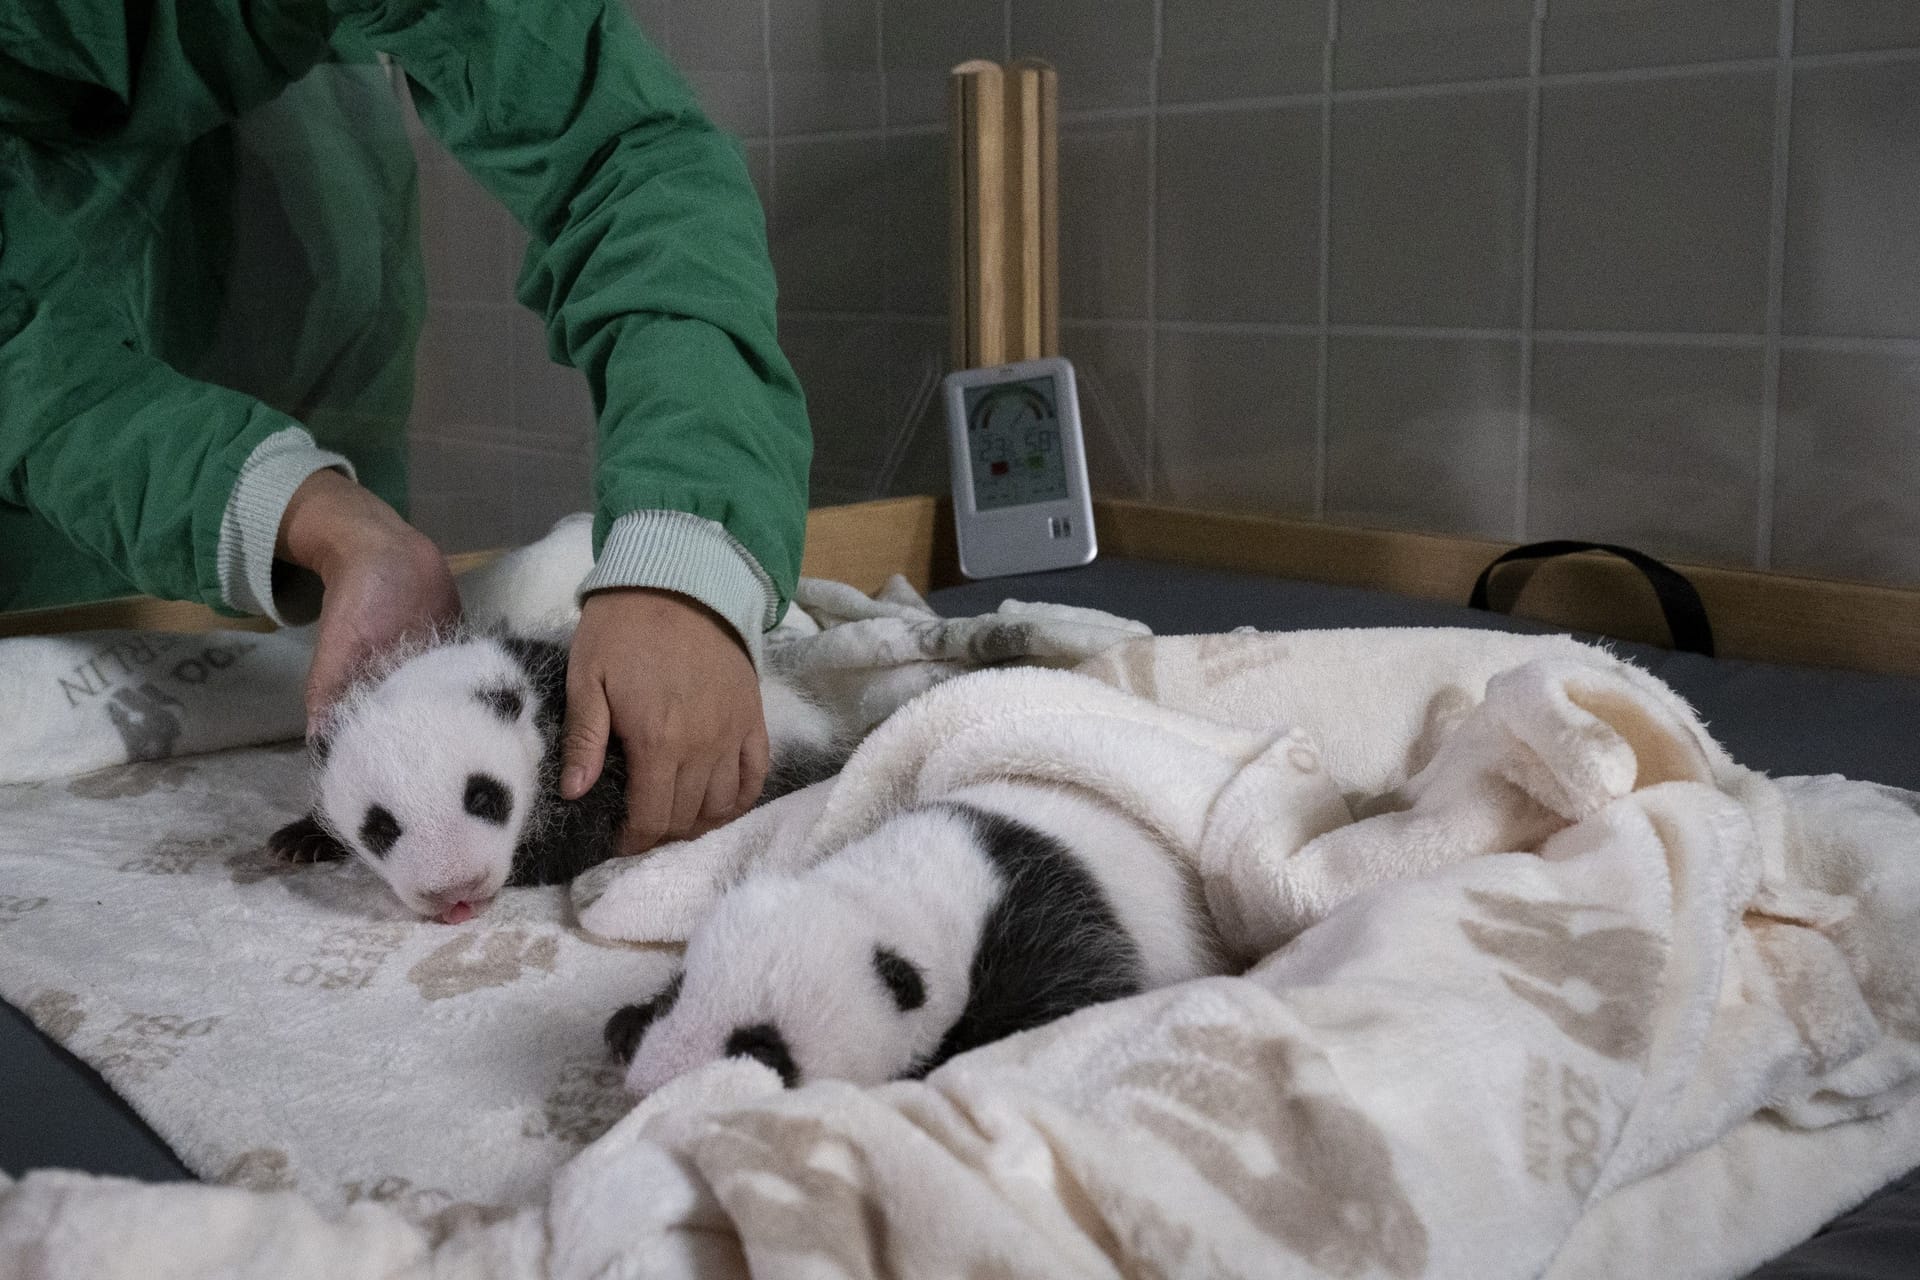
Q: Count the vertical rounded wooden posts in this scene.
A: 2